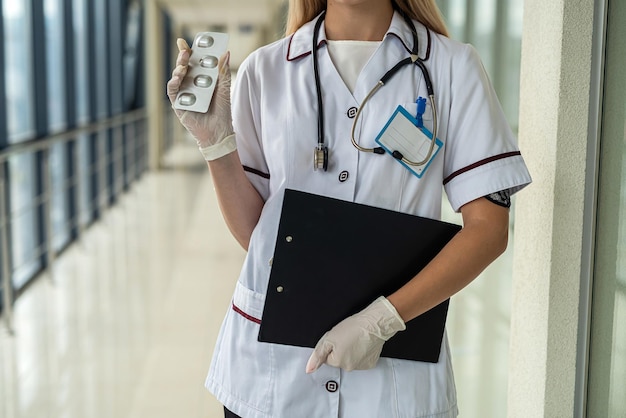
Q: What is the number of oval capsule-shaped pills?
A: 4